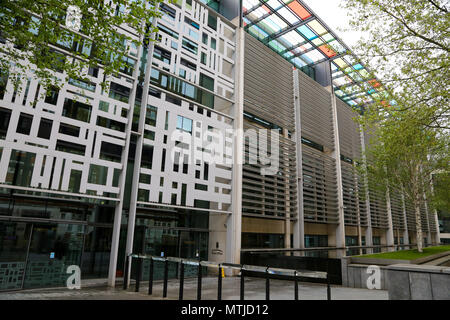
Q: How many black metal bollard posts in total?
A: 11